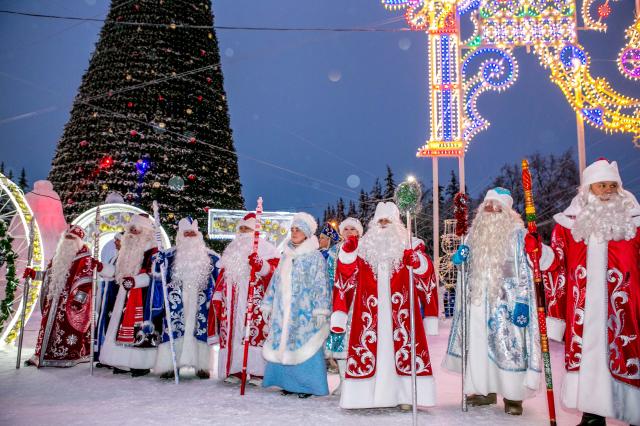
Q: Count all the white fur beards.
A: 7